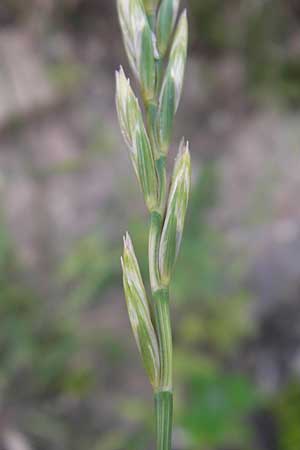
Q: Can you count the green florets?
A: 6